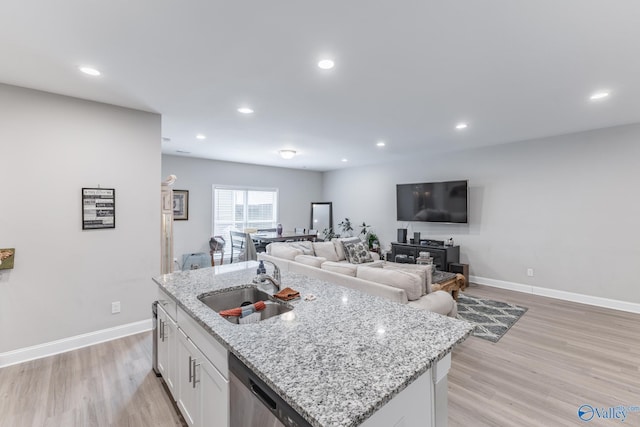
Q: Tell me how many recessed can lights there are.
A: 8